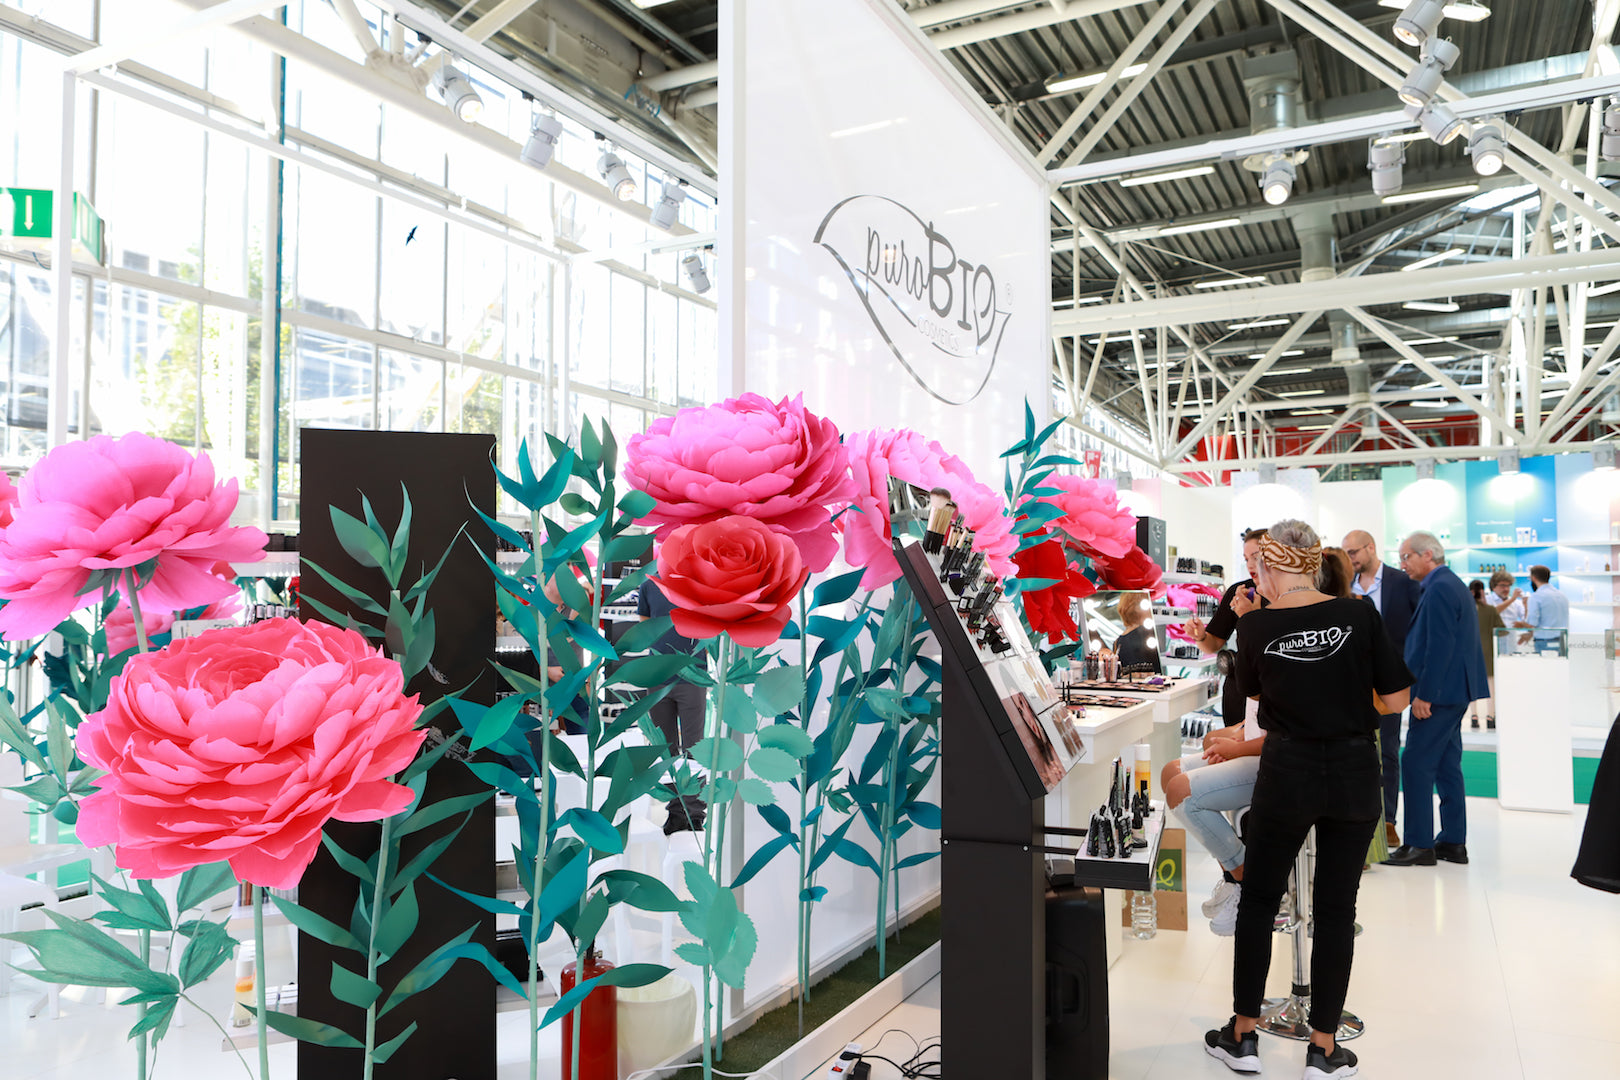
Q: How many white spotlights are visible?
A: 12